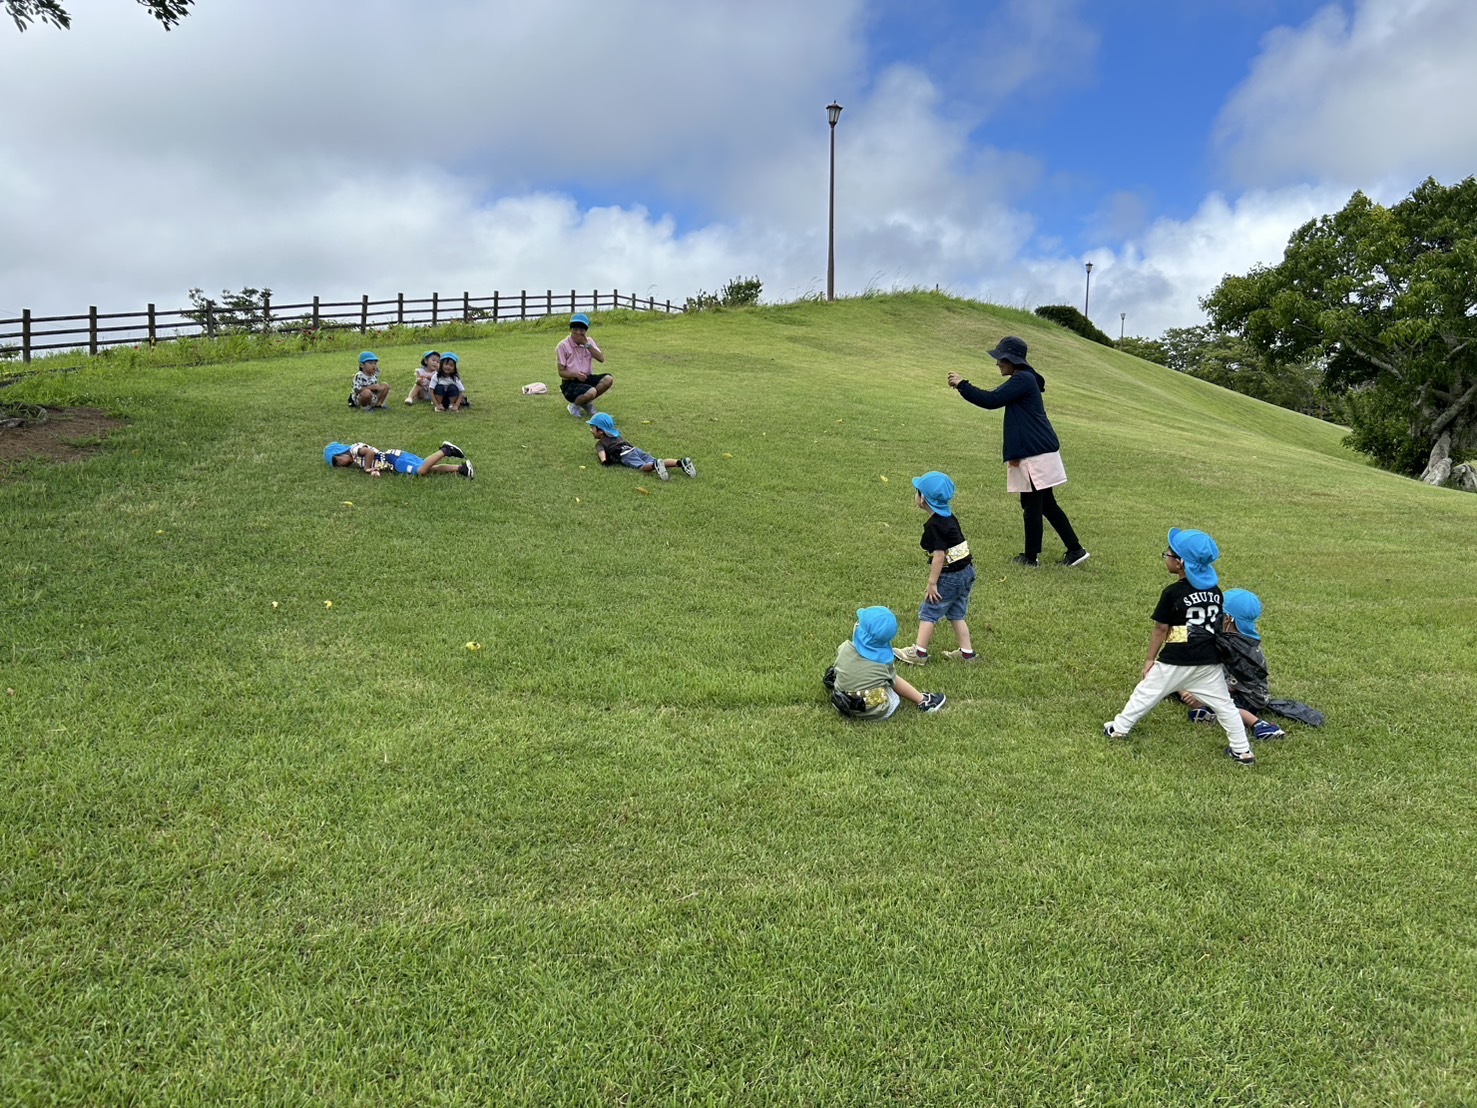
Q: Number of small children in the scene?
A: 9